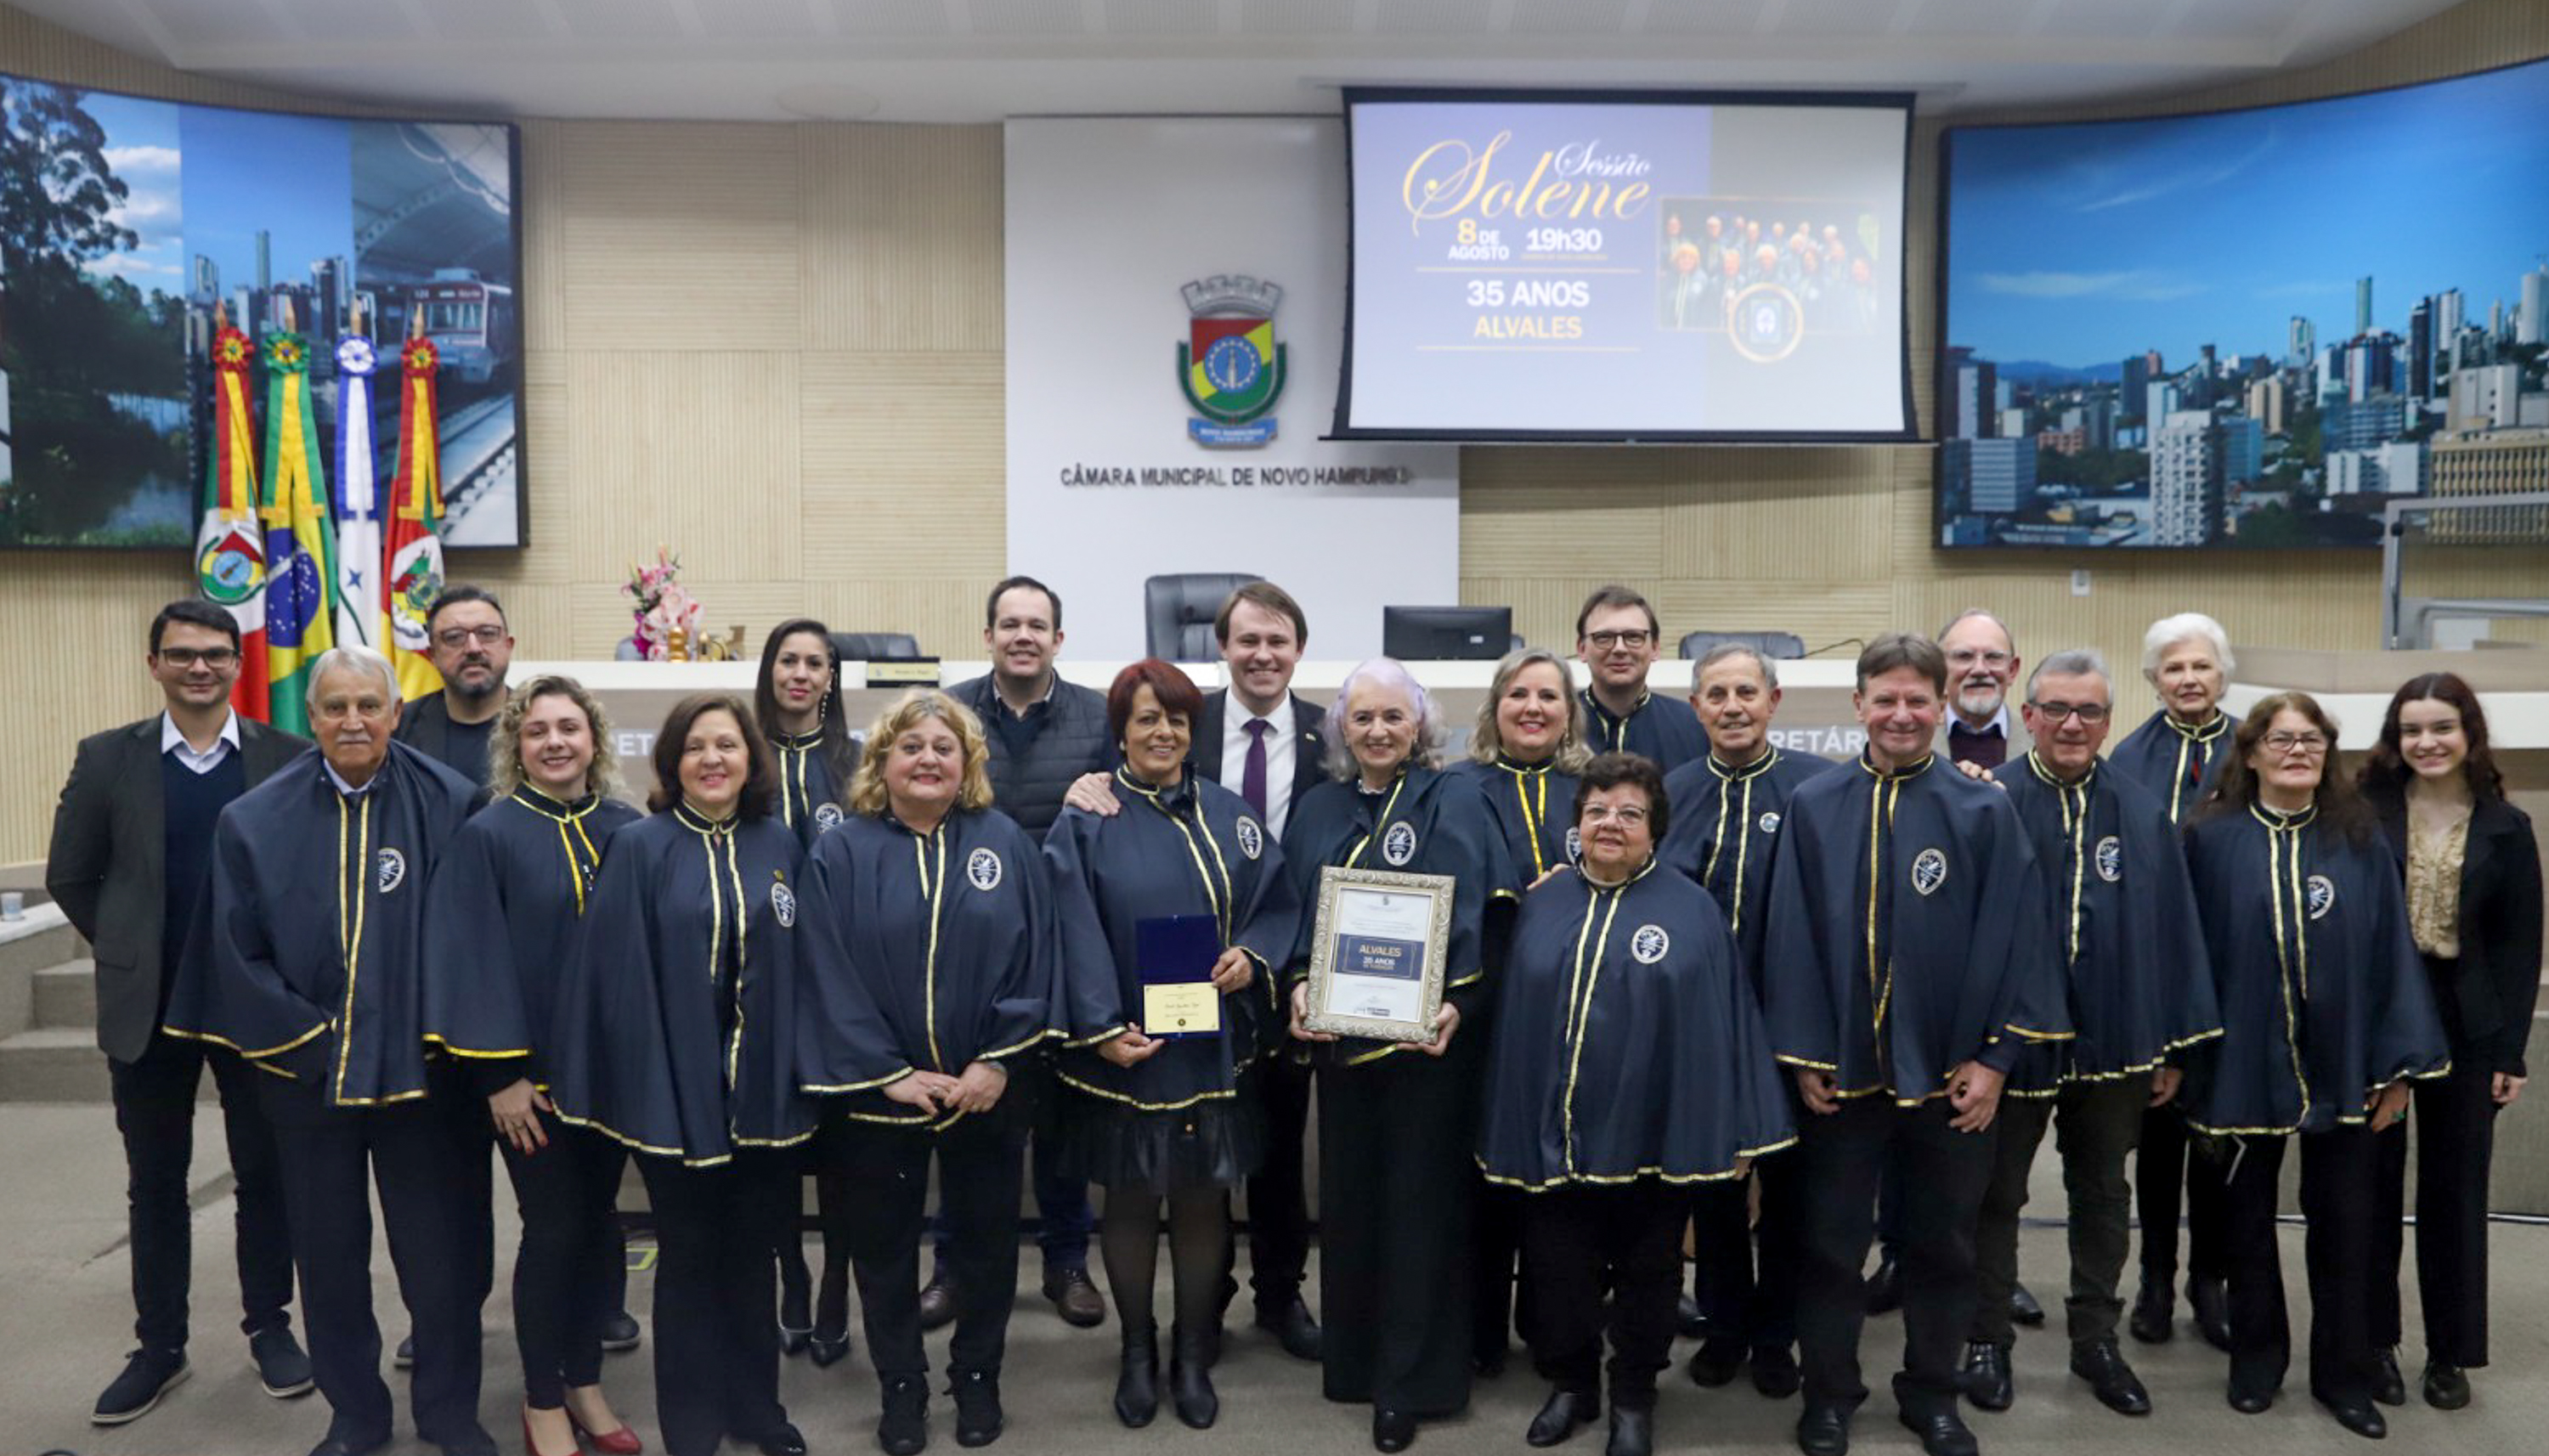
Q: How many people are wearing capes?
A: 15